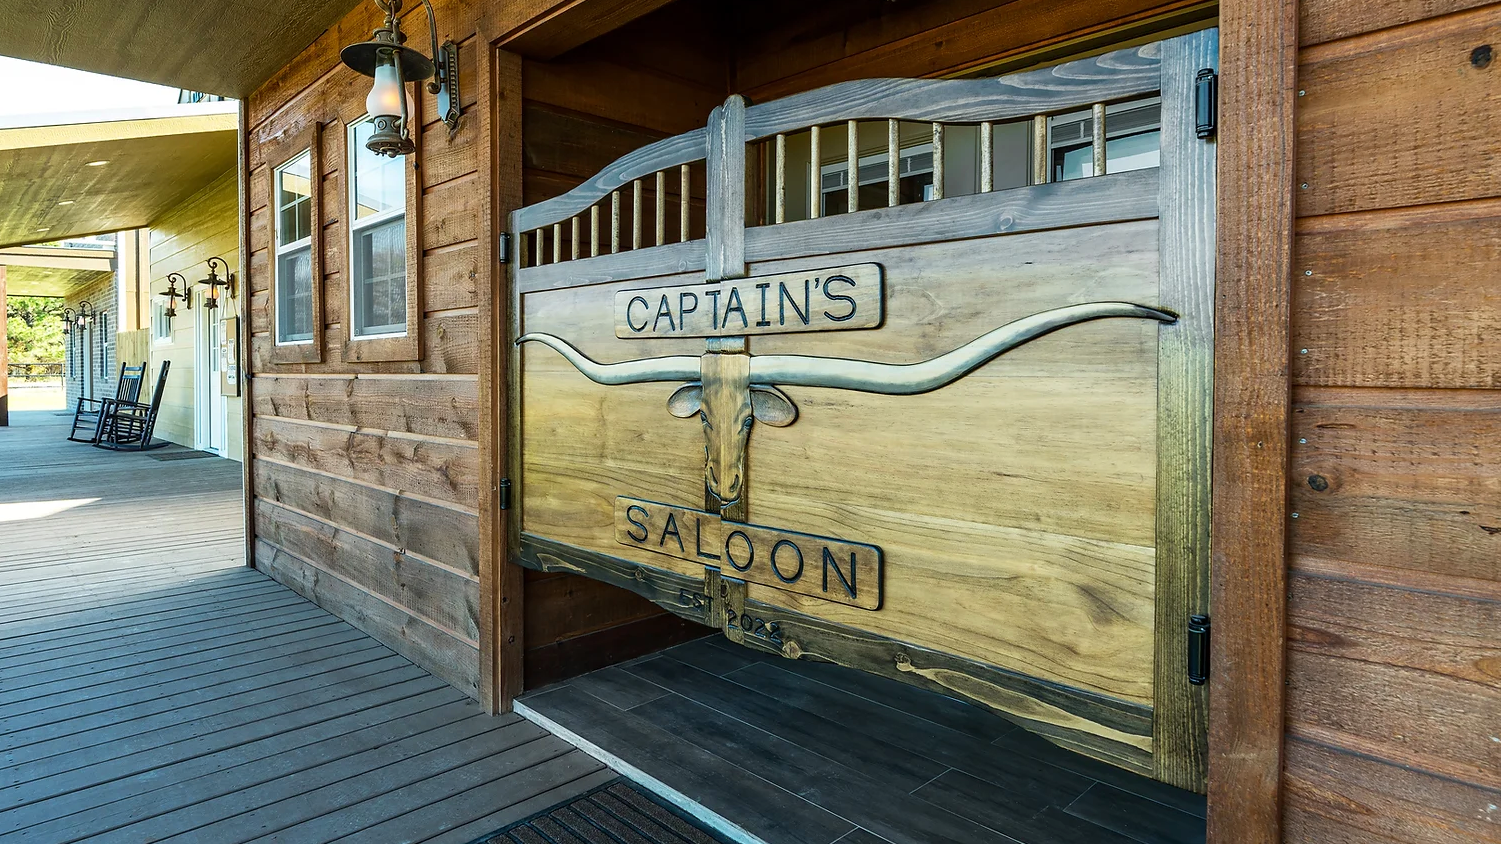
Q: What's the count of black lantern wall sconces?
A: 5